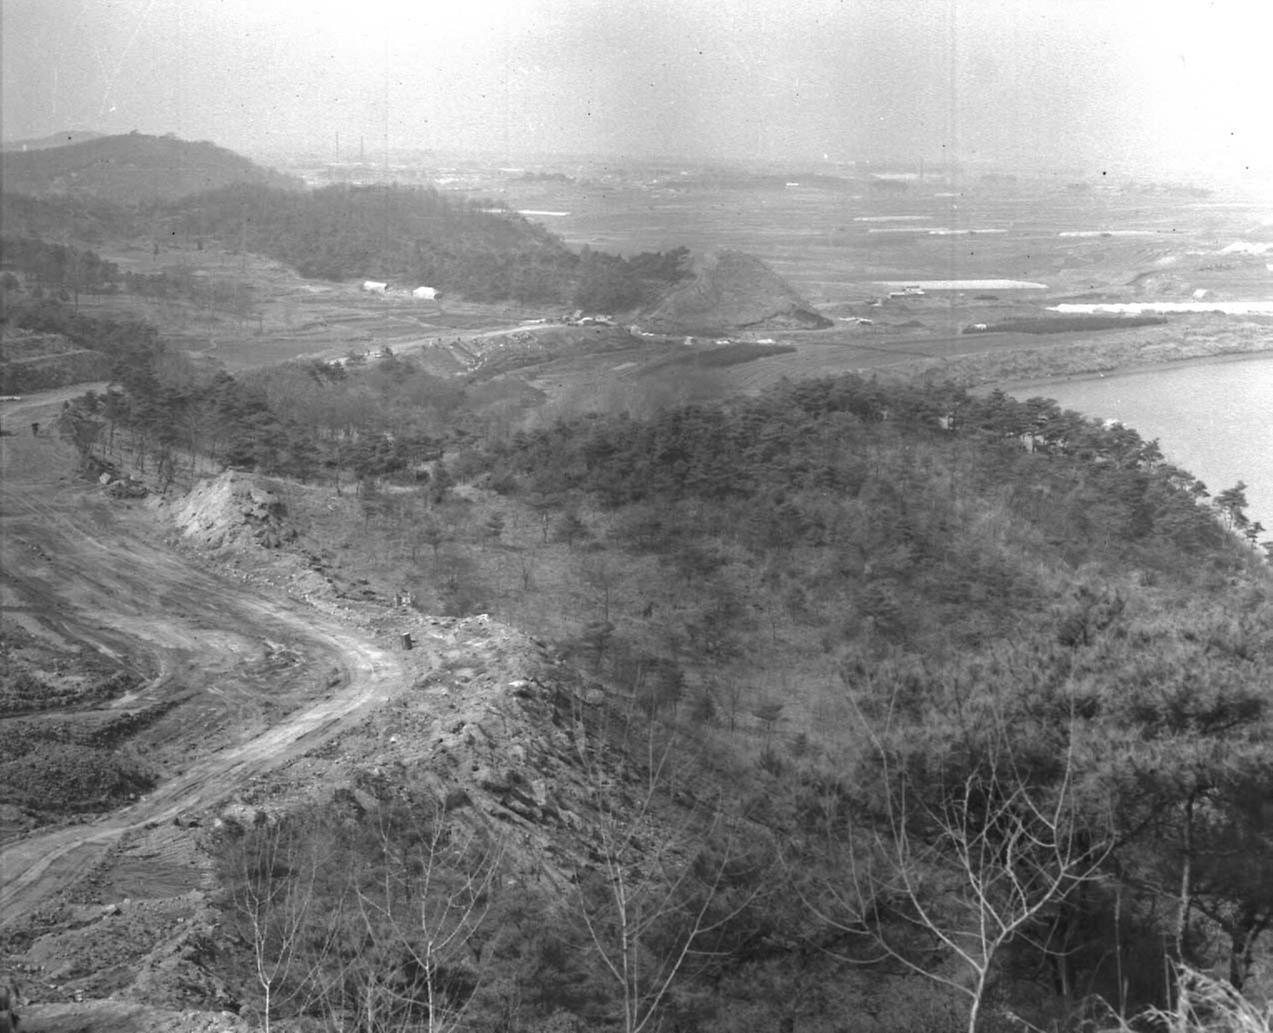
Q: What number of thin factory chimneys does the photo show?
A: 2